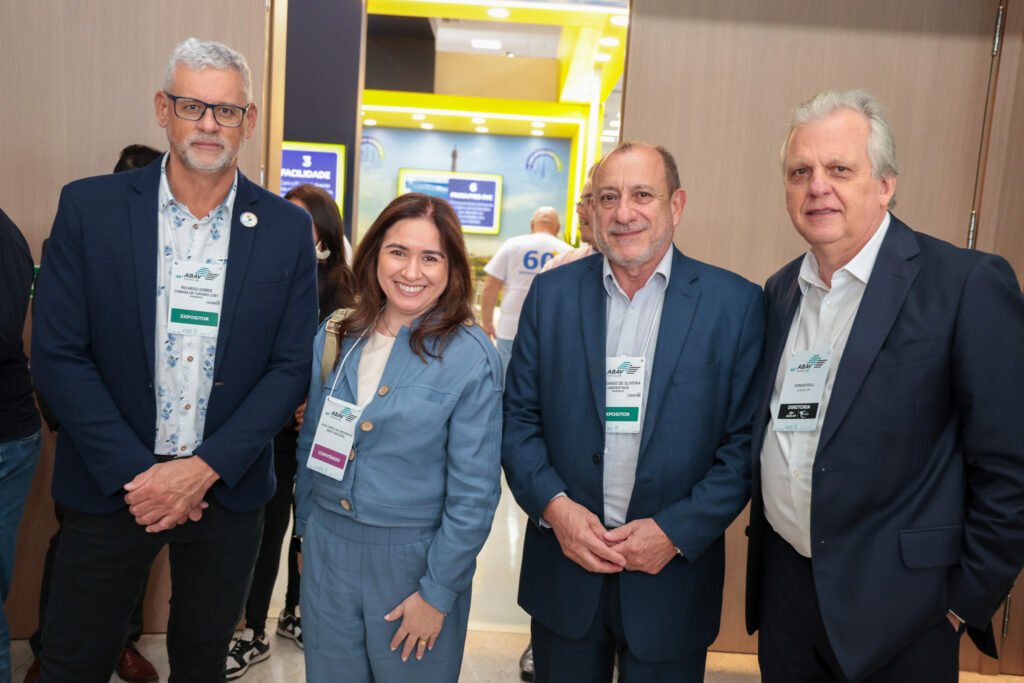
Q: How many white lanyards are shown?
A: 4